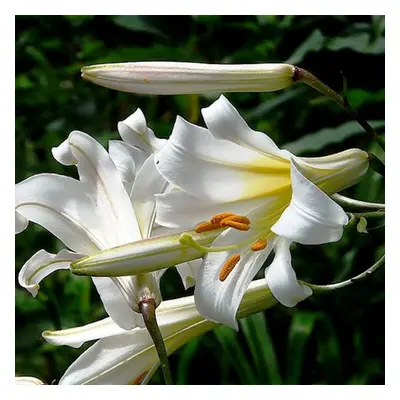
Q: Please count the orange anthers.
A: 6